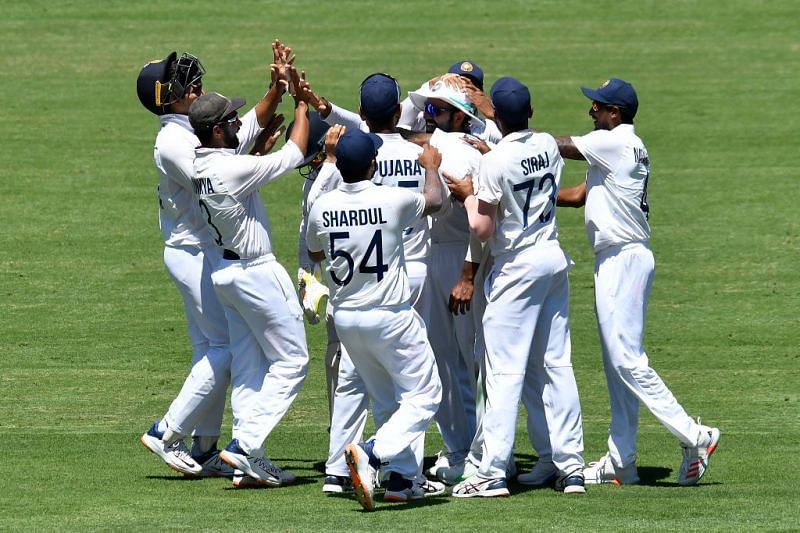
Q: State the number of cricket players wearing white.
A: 9